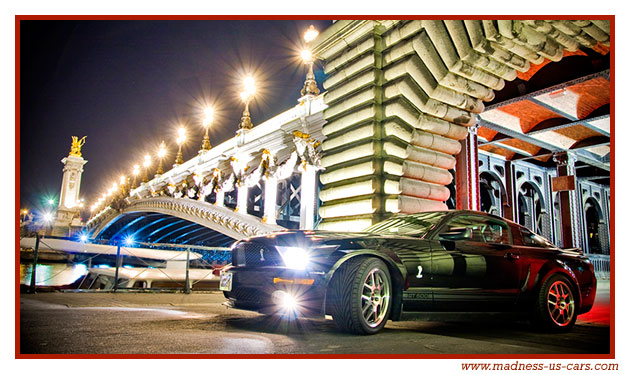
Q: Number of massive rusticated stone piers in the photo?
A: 1